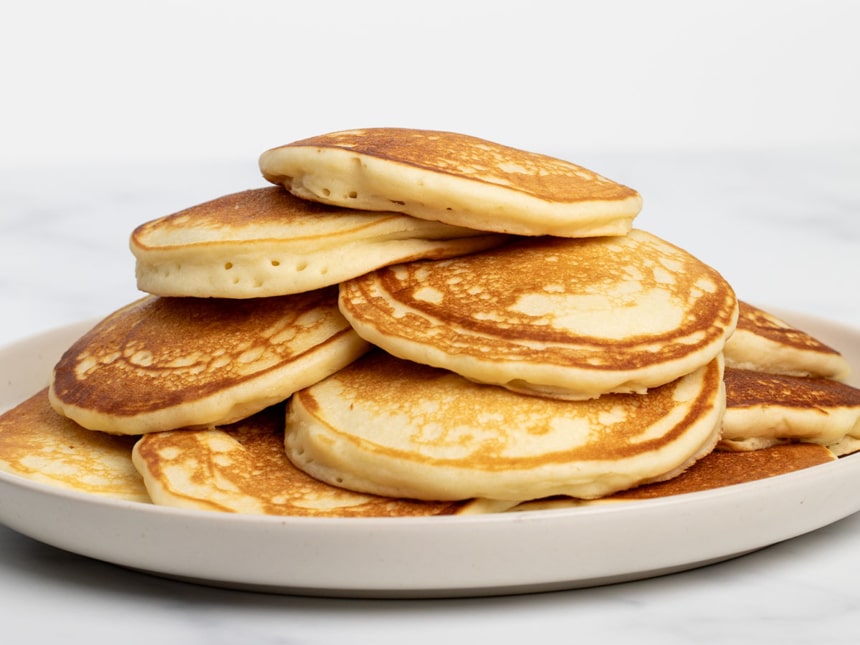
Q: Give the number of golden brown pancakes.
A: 10